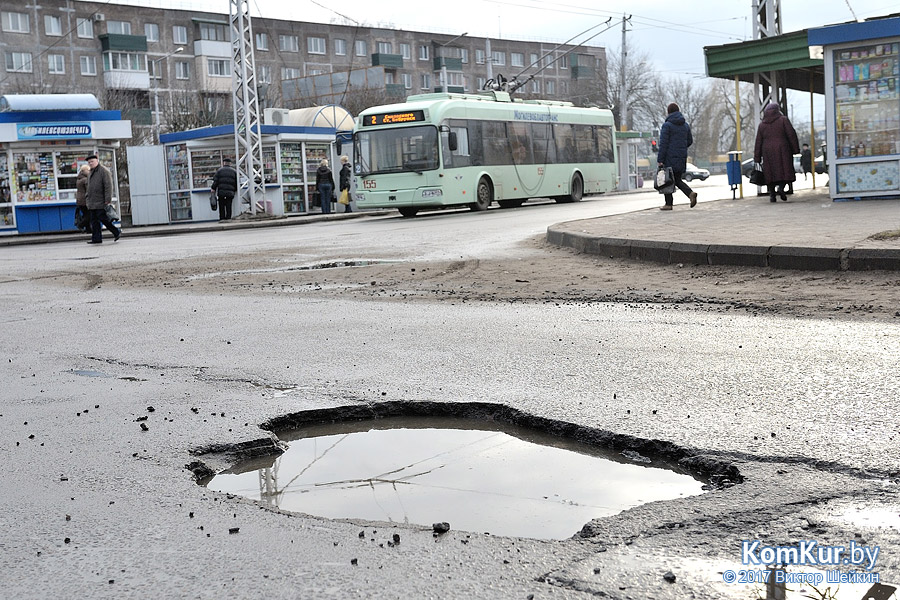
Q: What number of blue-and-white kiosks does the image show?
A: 3